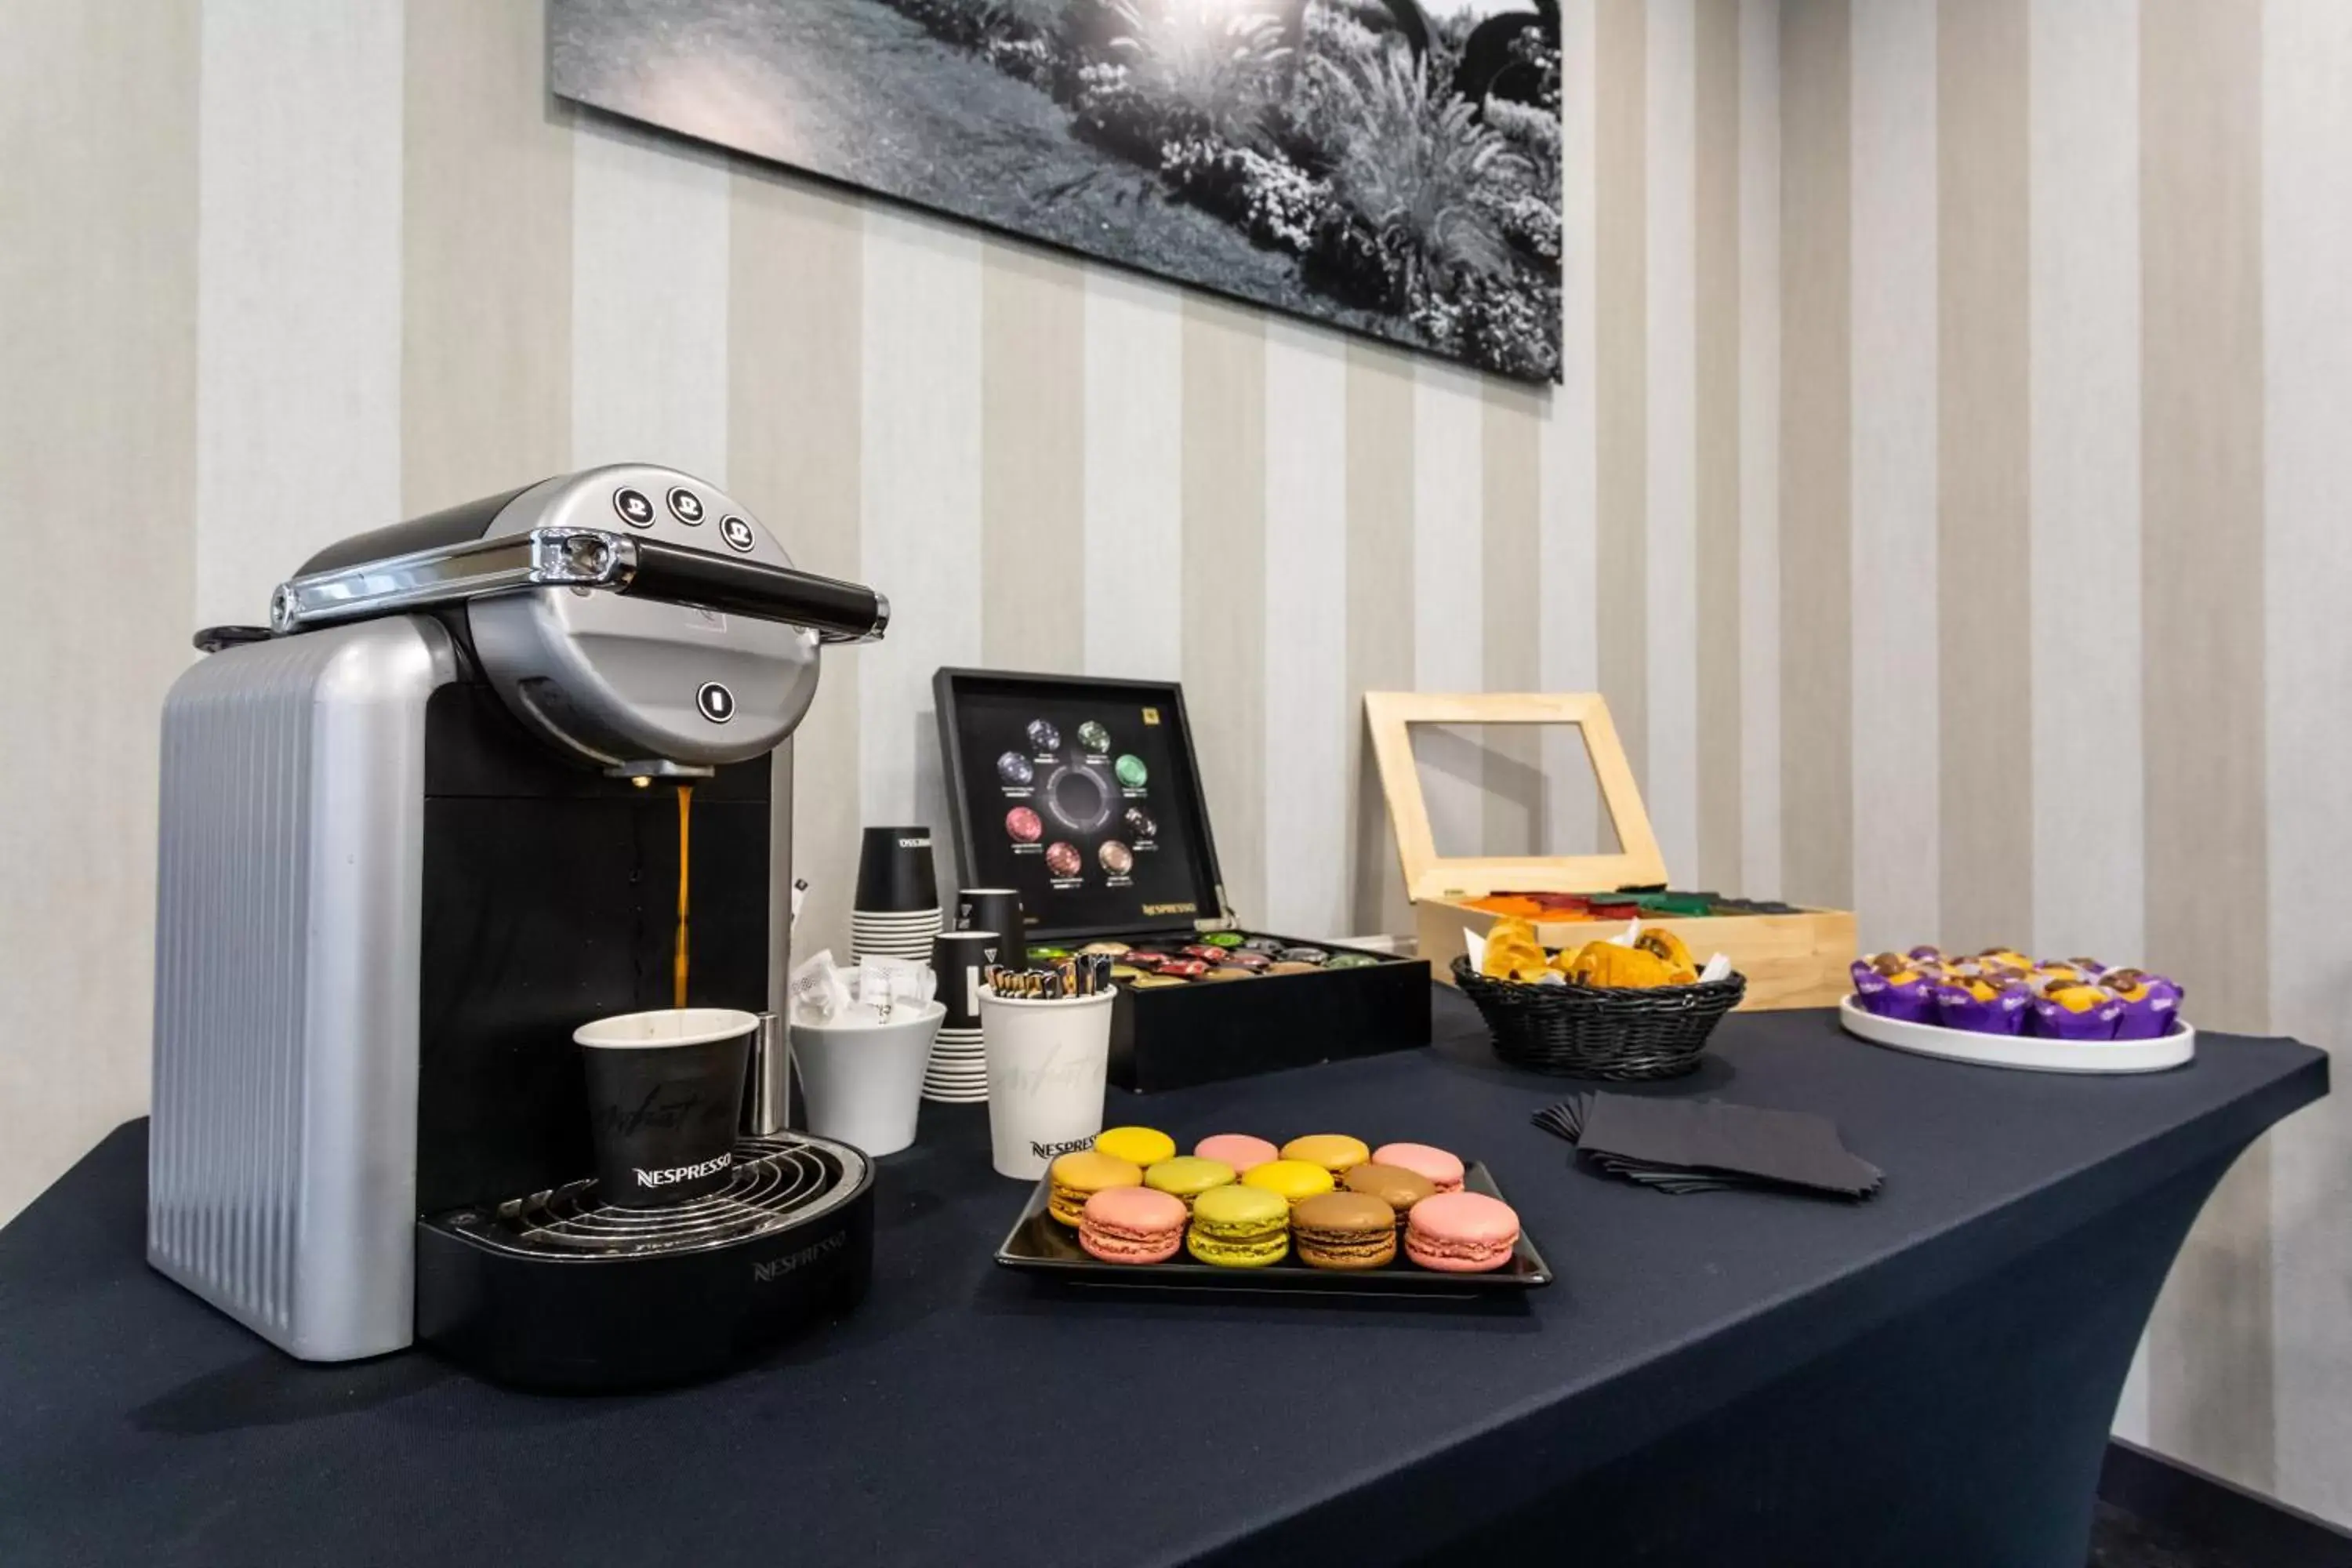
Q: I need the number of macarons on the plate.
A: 12